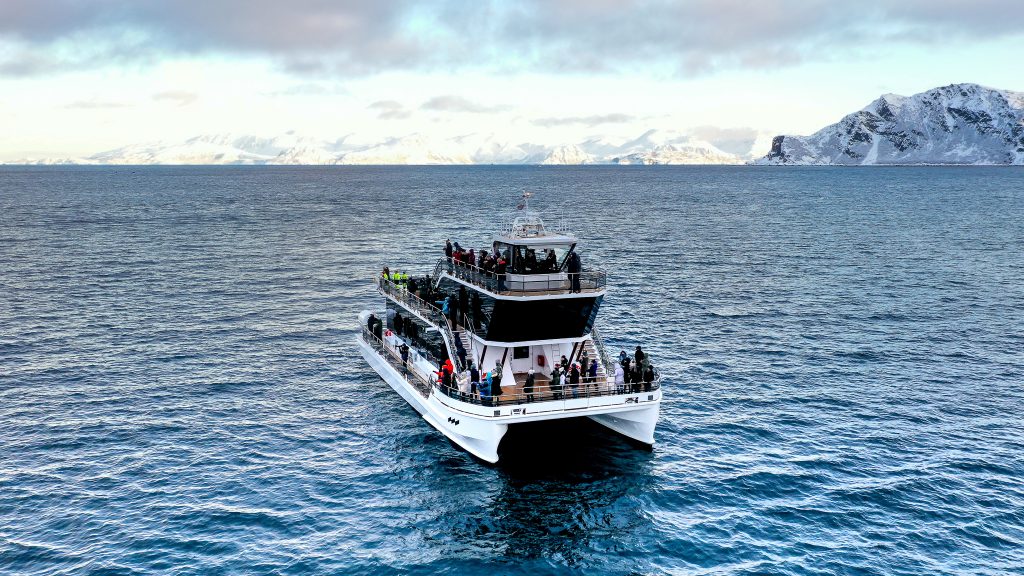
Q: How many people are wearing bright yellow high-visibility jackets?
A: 3